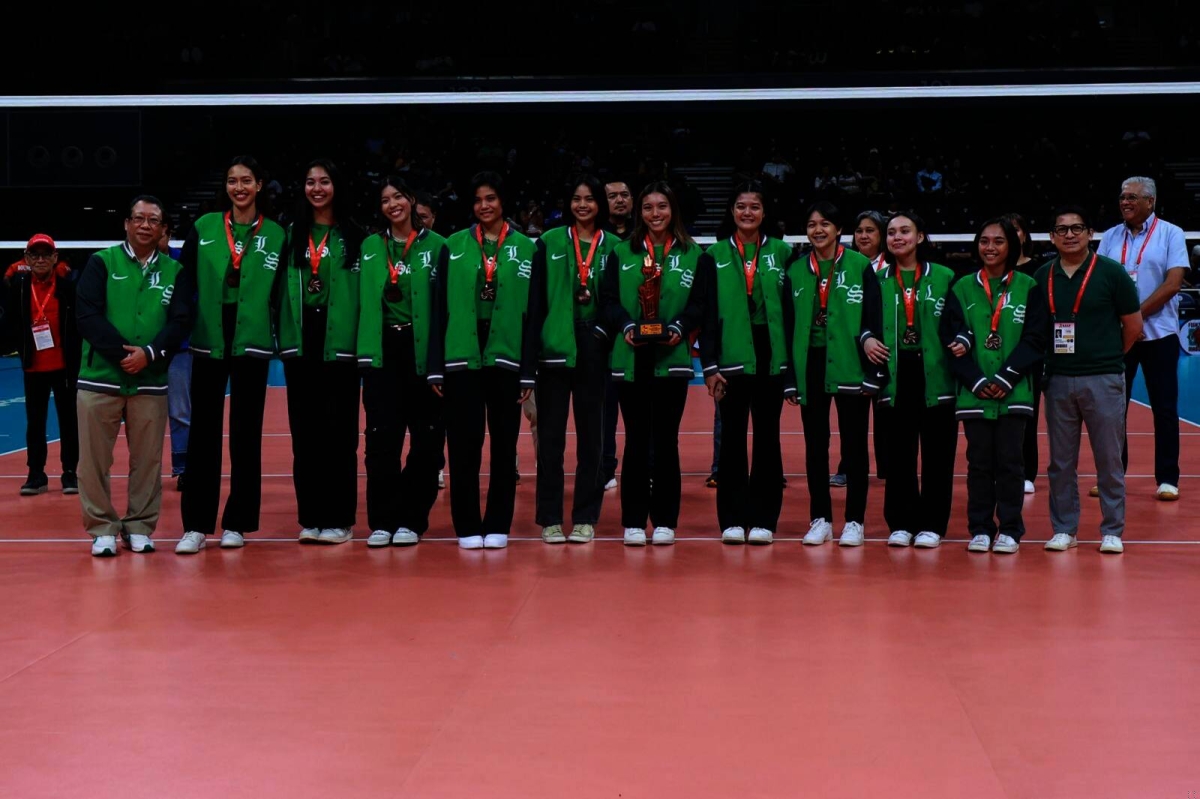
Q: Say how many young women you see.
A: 10